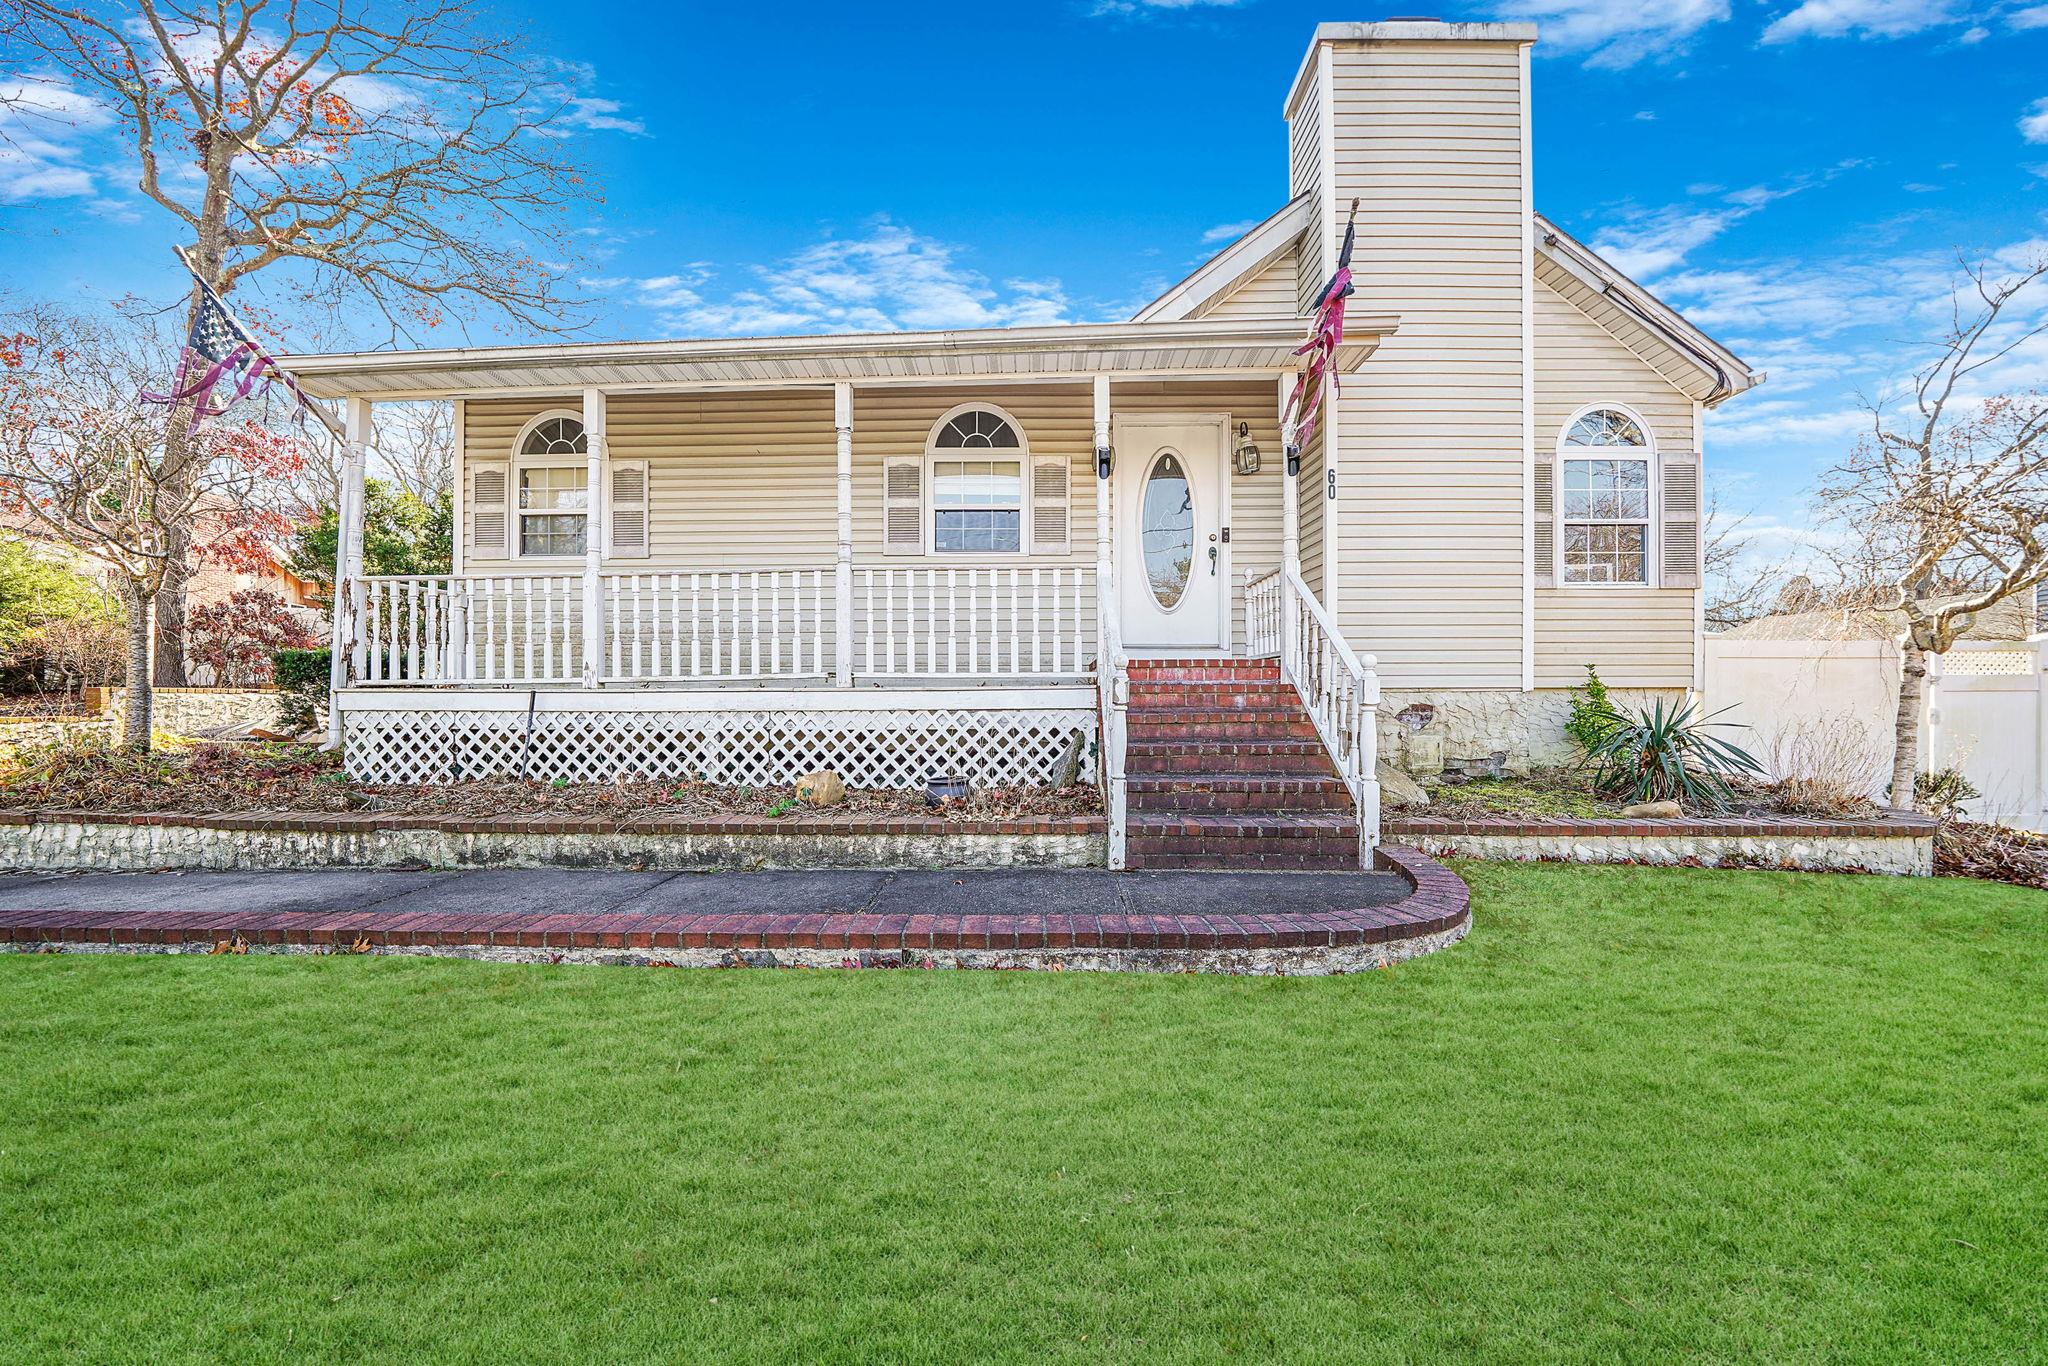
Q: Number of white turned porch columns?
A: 5